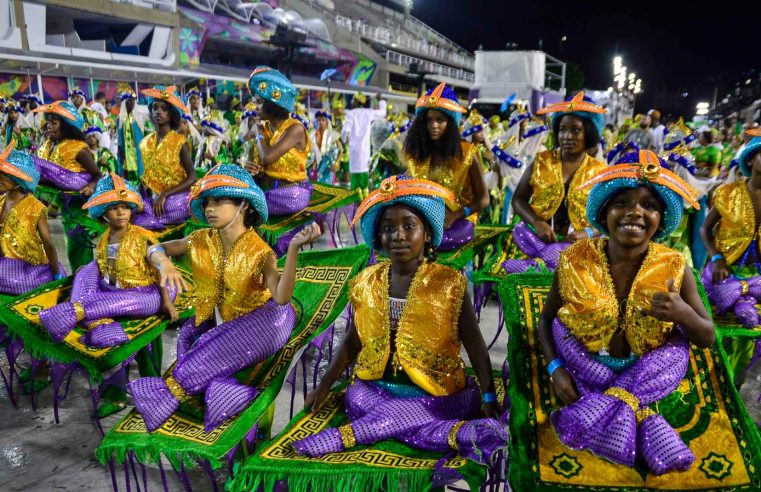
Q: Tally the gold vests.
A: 11